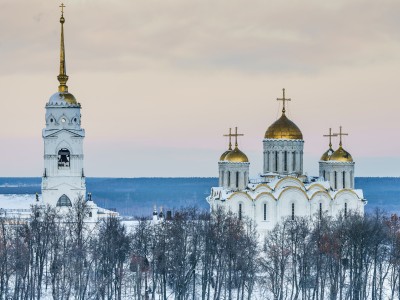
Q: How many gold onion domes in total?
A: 5